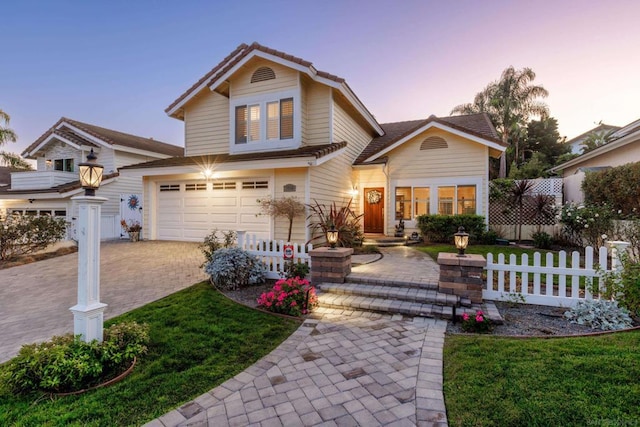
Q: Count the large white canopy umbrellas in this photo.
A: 0